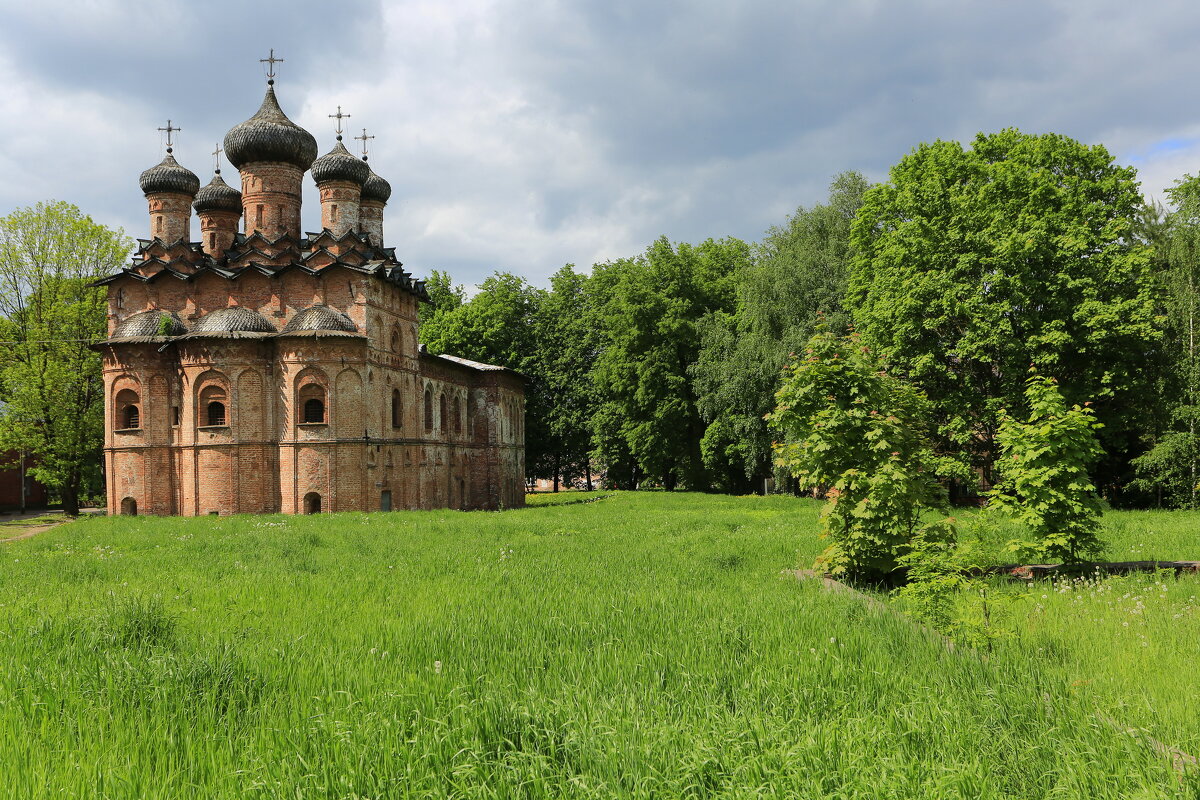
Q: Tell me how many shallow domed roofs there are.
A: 3